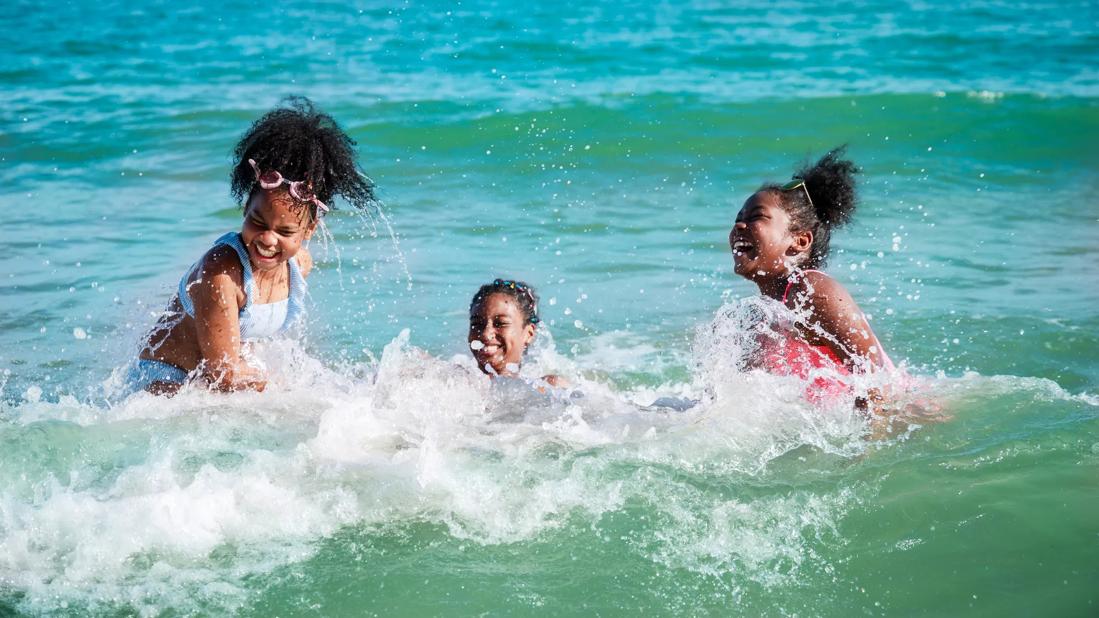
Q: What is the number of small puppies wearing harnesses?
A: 0